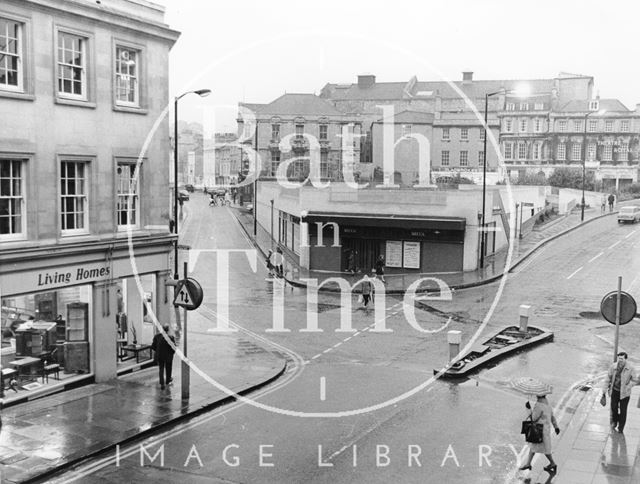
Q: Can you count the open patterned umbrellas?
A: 1